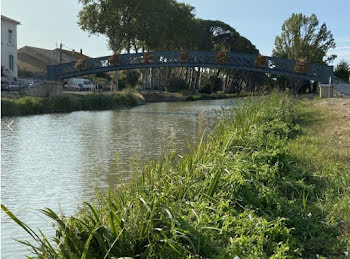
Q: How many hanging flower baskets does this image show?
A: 7